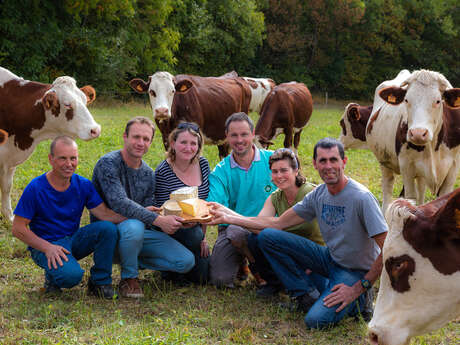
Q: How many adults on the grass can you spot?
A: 6